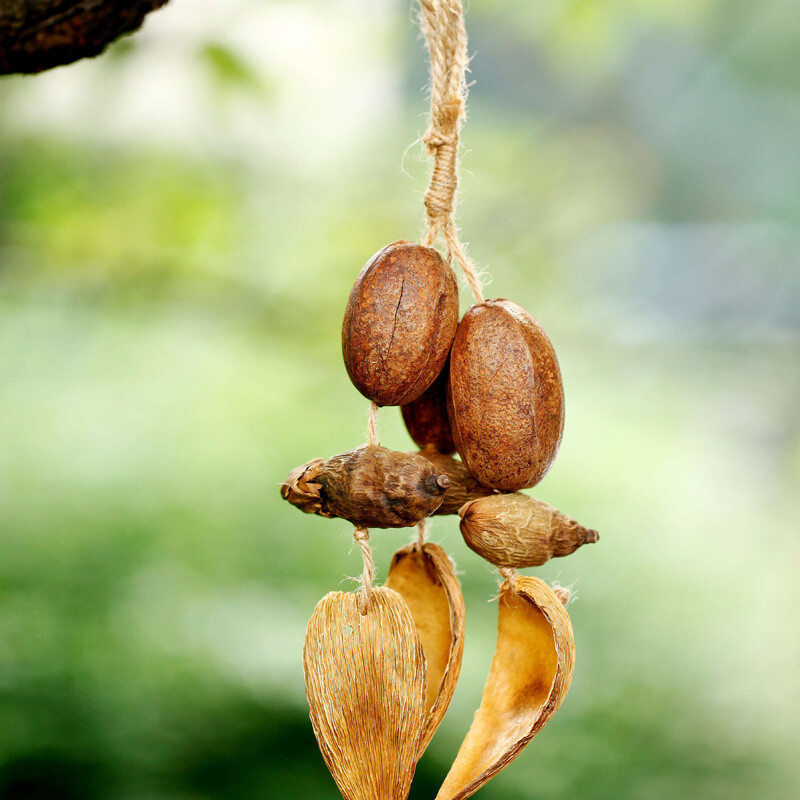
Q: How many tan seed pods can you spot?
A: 3